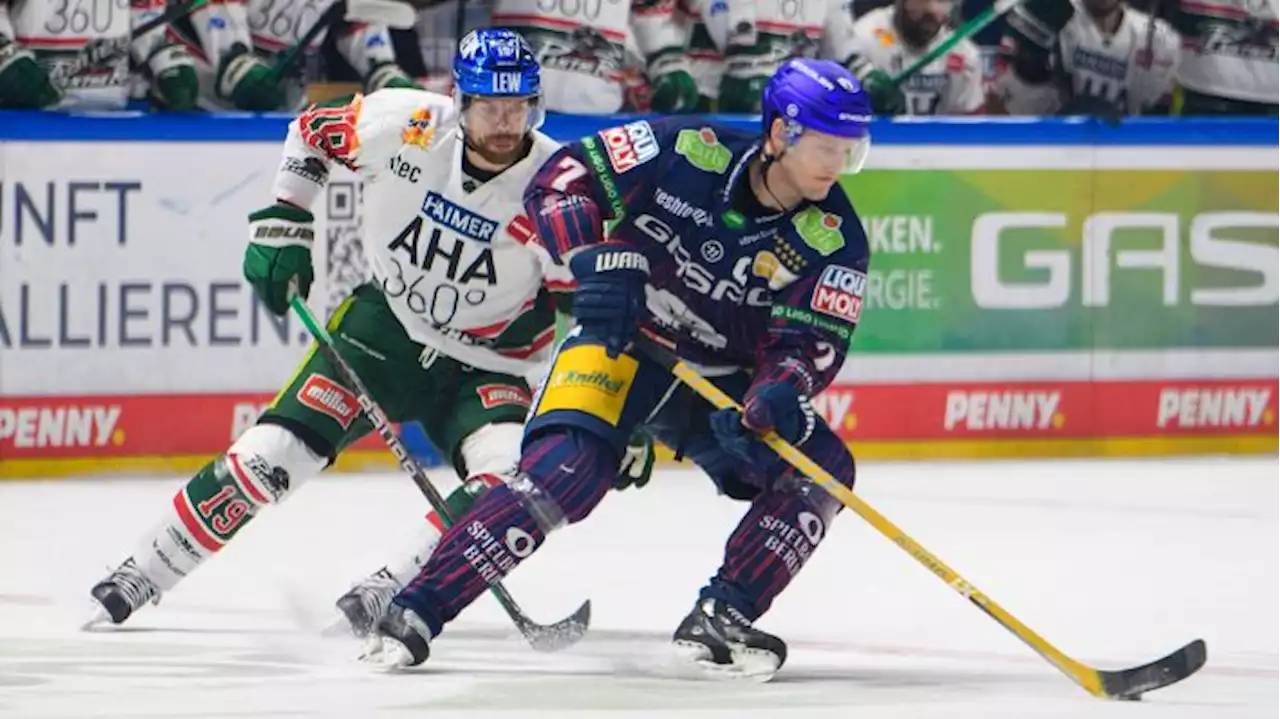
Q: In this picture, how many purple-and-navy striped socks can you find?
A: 2